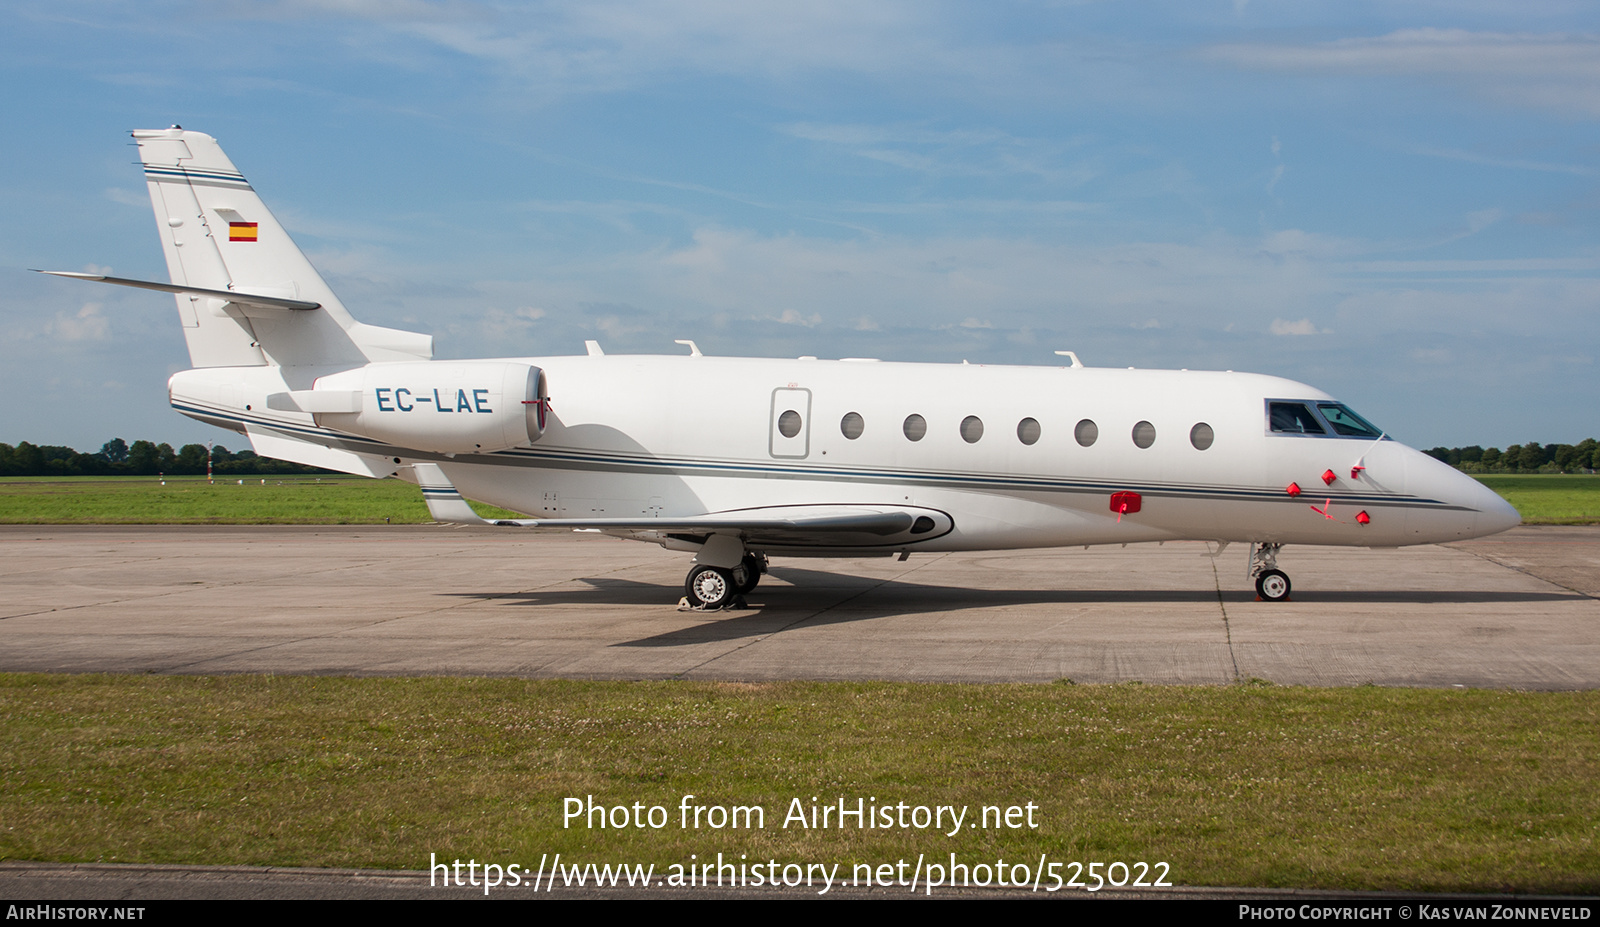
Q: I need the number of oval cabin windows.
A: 8